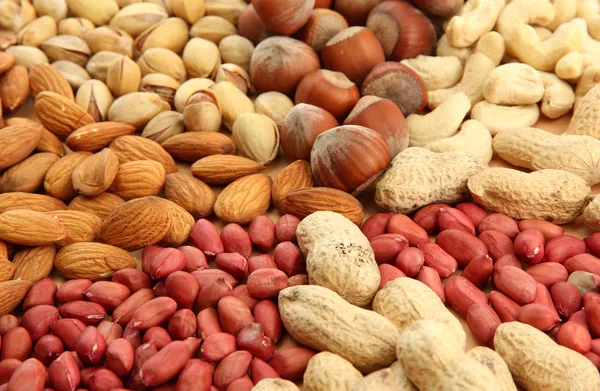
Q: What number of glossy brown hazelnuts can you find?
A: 14